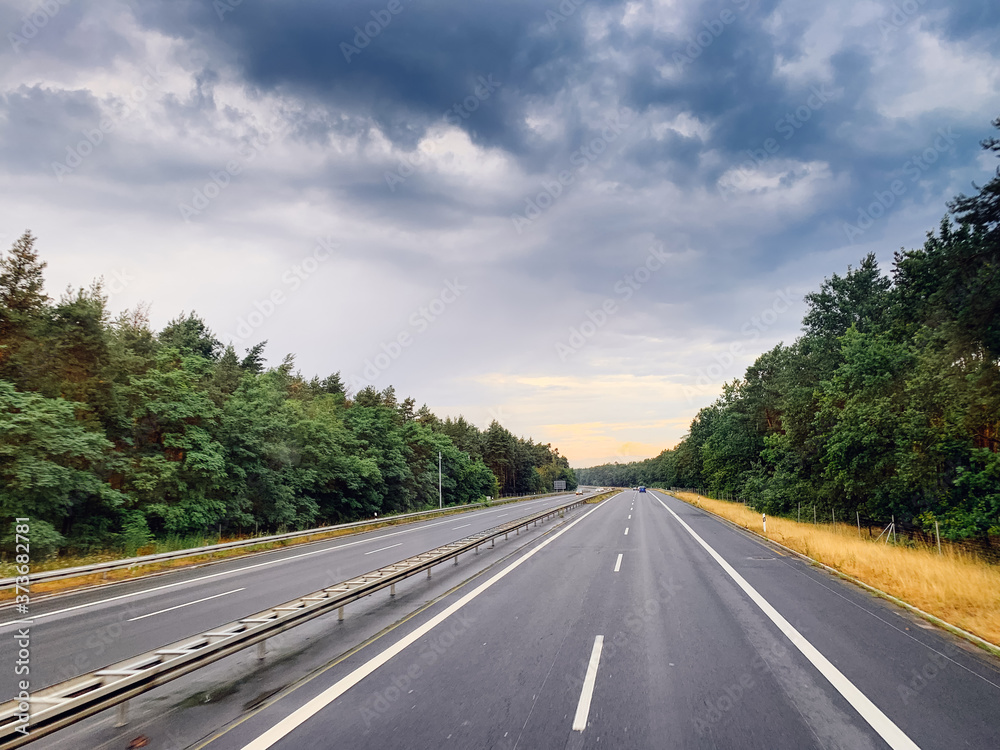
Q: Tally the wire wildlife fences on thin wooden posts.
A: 1